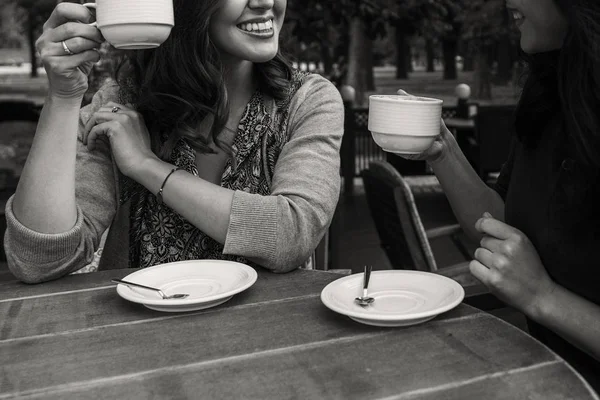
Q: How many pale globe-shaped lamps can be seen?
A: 2